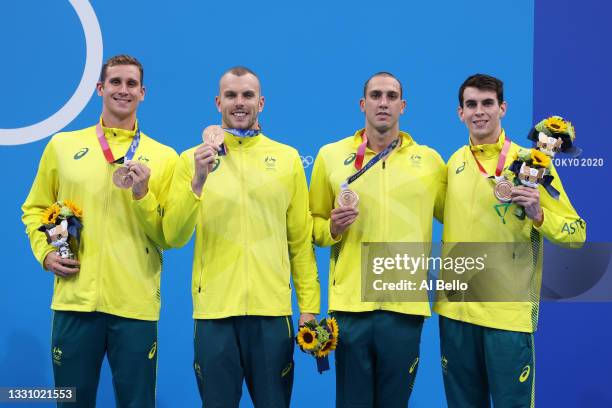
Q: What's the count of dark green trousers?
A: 4